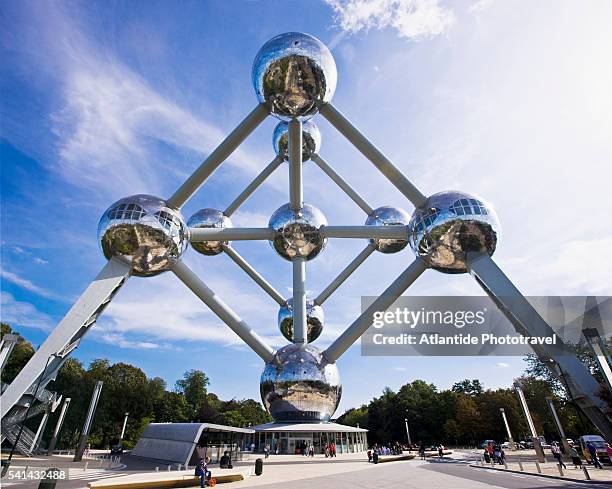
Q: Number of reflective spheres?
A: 9